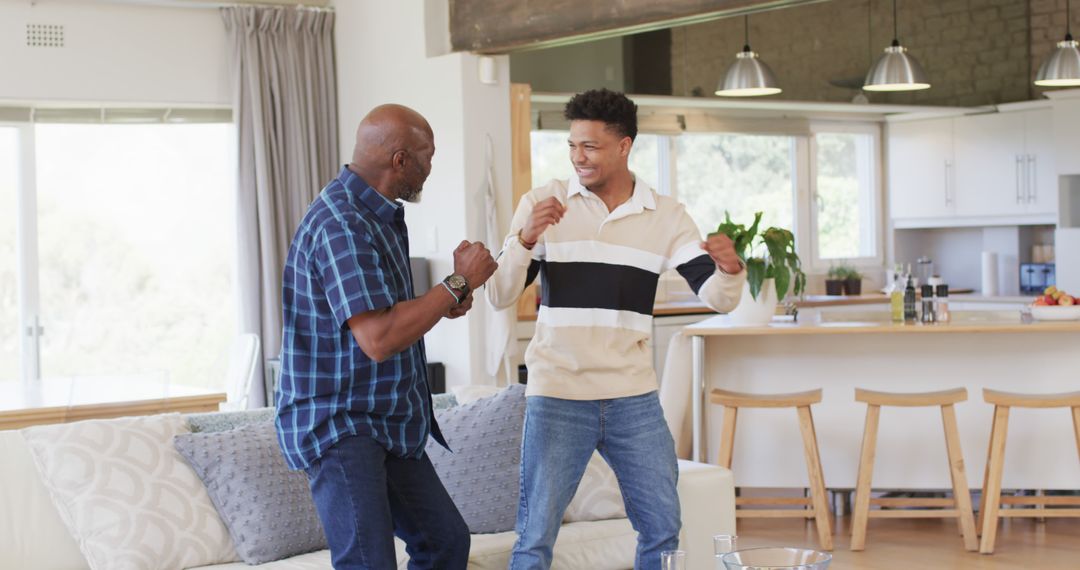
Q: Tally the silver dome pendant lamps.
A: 3